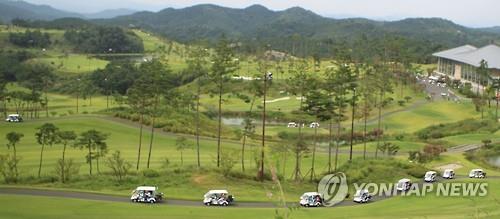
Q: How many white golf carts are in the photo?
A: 11